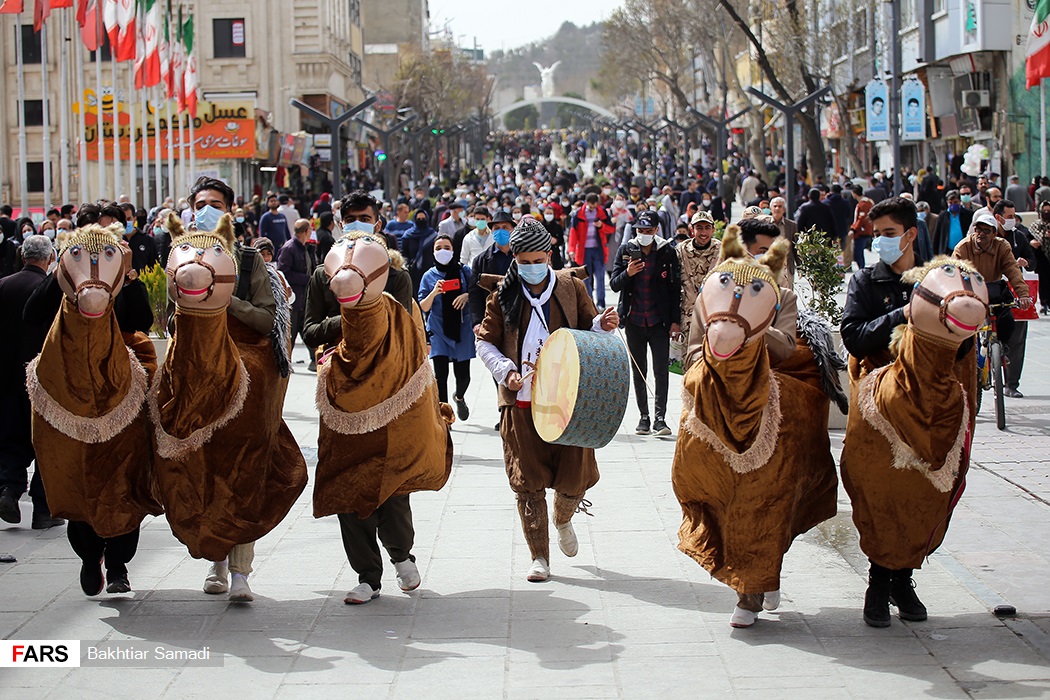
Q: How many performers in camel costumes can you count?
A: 5